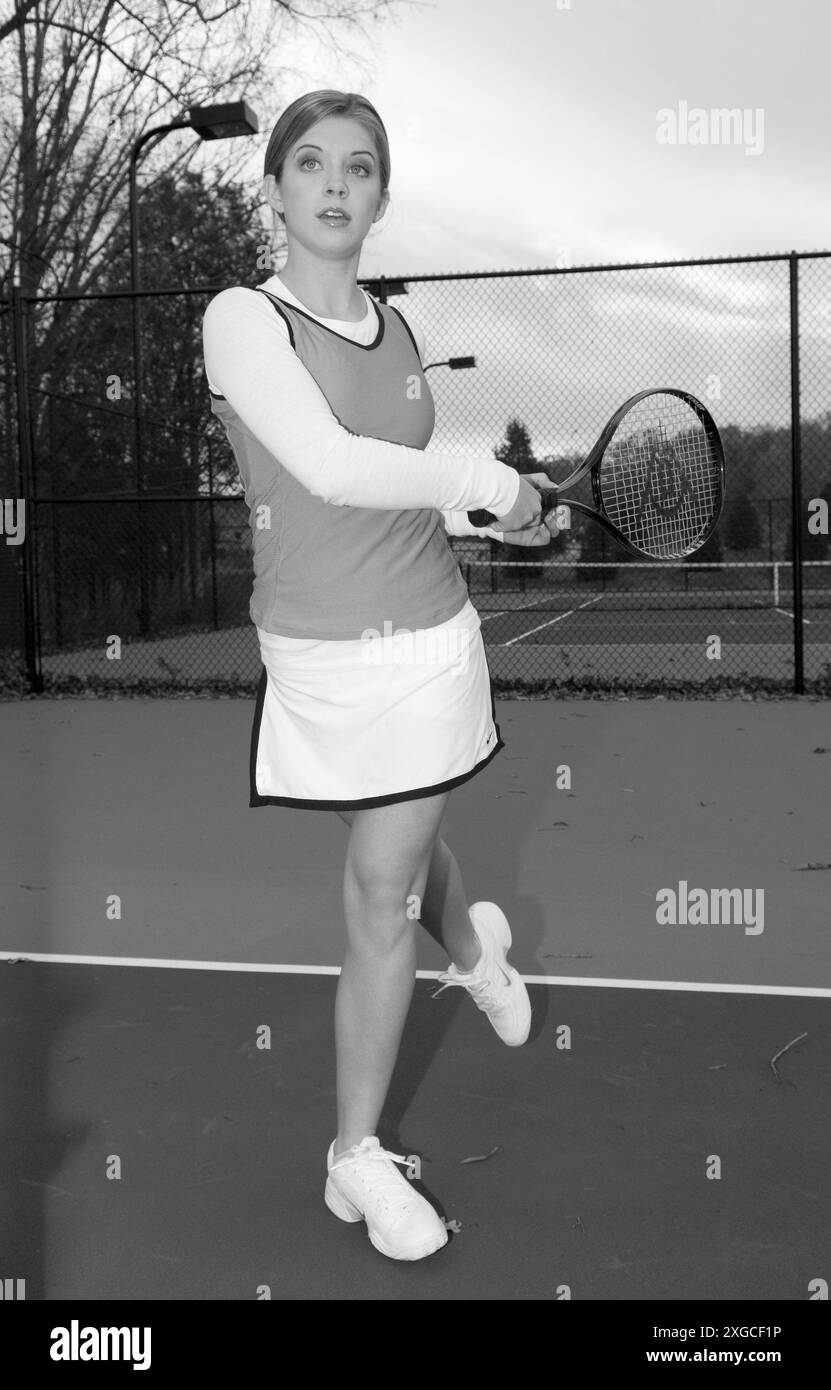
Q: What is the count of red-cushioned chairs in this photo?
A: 0